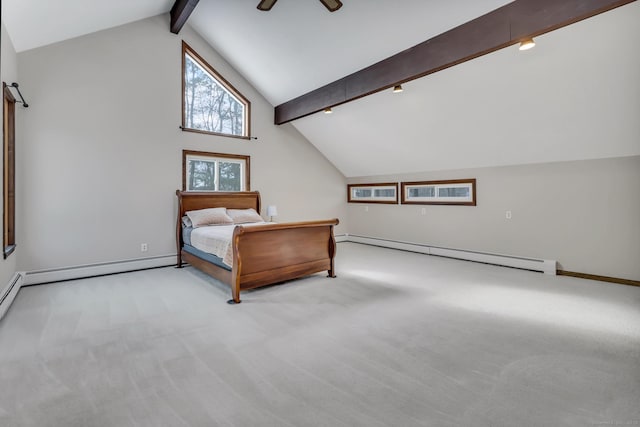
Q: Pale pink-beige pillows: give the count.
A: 2